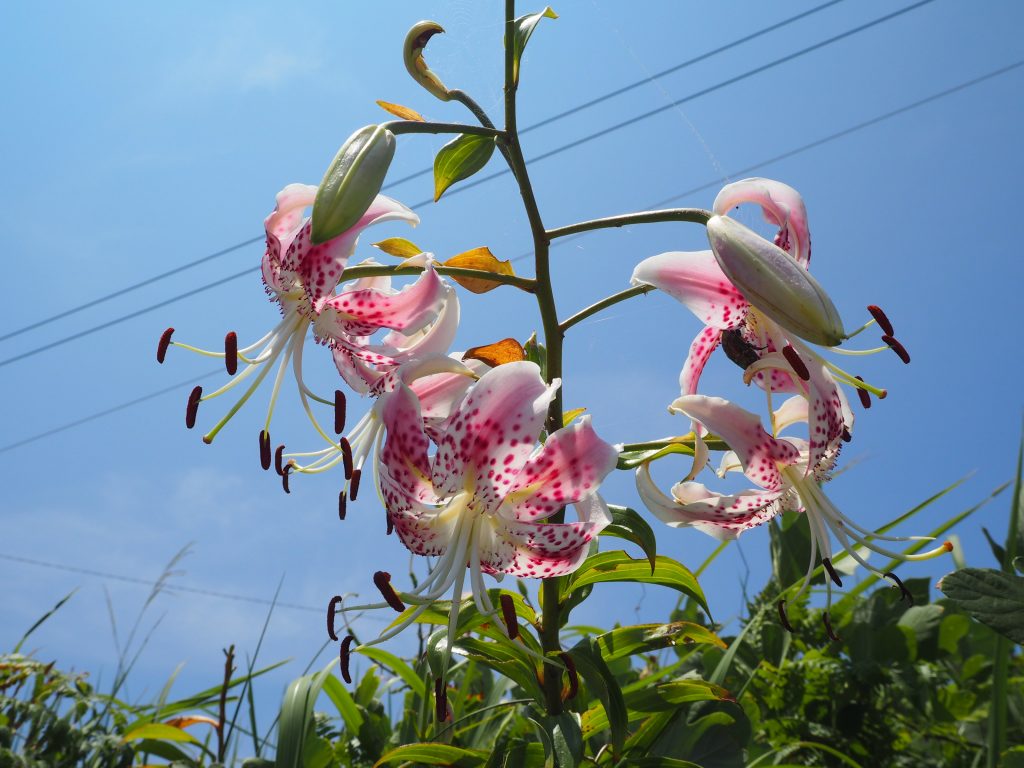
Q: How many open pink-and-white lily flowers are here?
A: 5